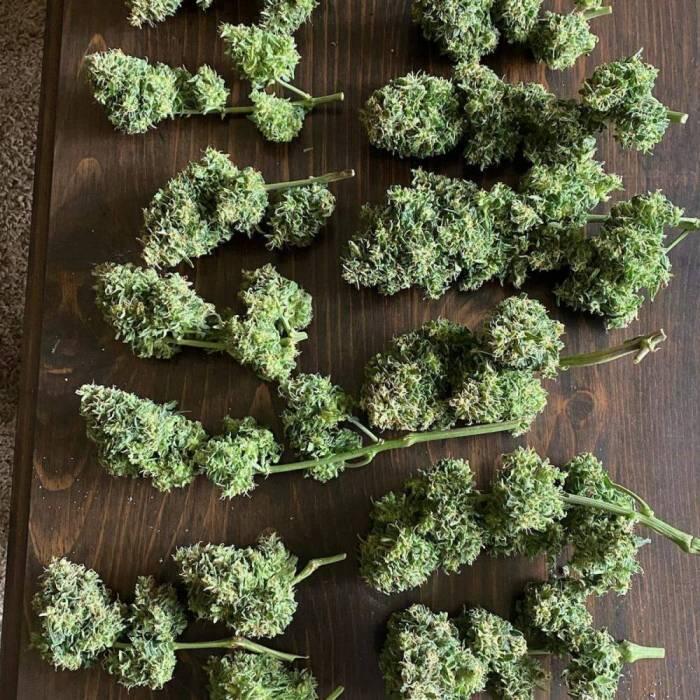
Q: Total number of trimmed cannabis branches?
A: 14